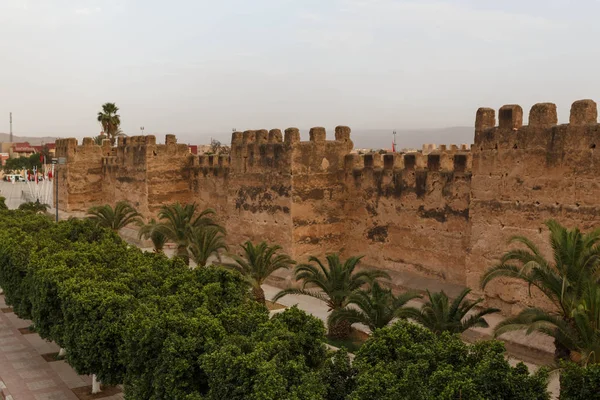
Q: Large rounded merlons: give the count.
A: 11